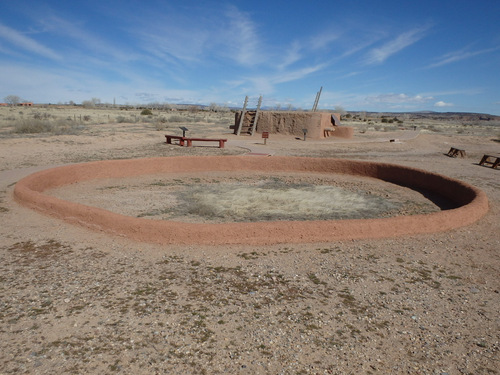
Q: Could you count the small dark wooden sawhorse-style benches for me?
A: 2